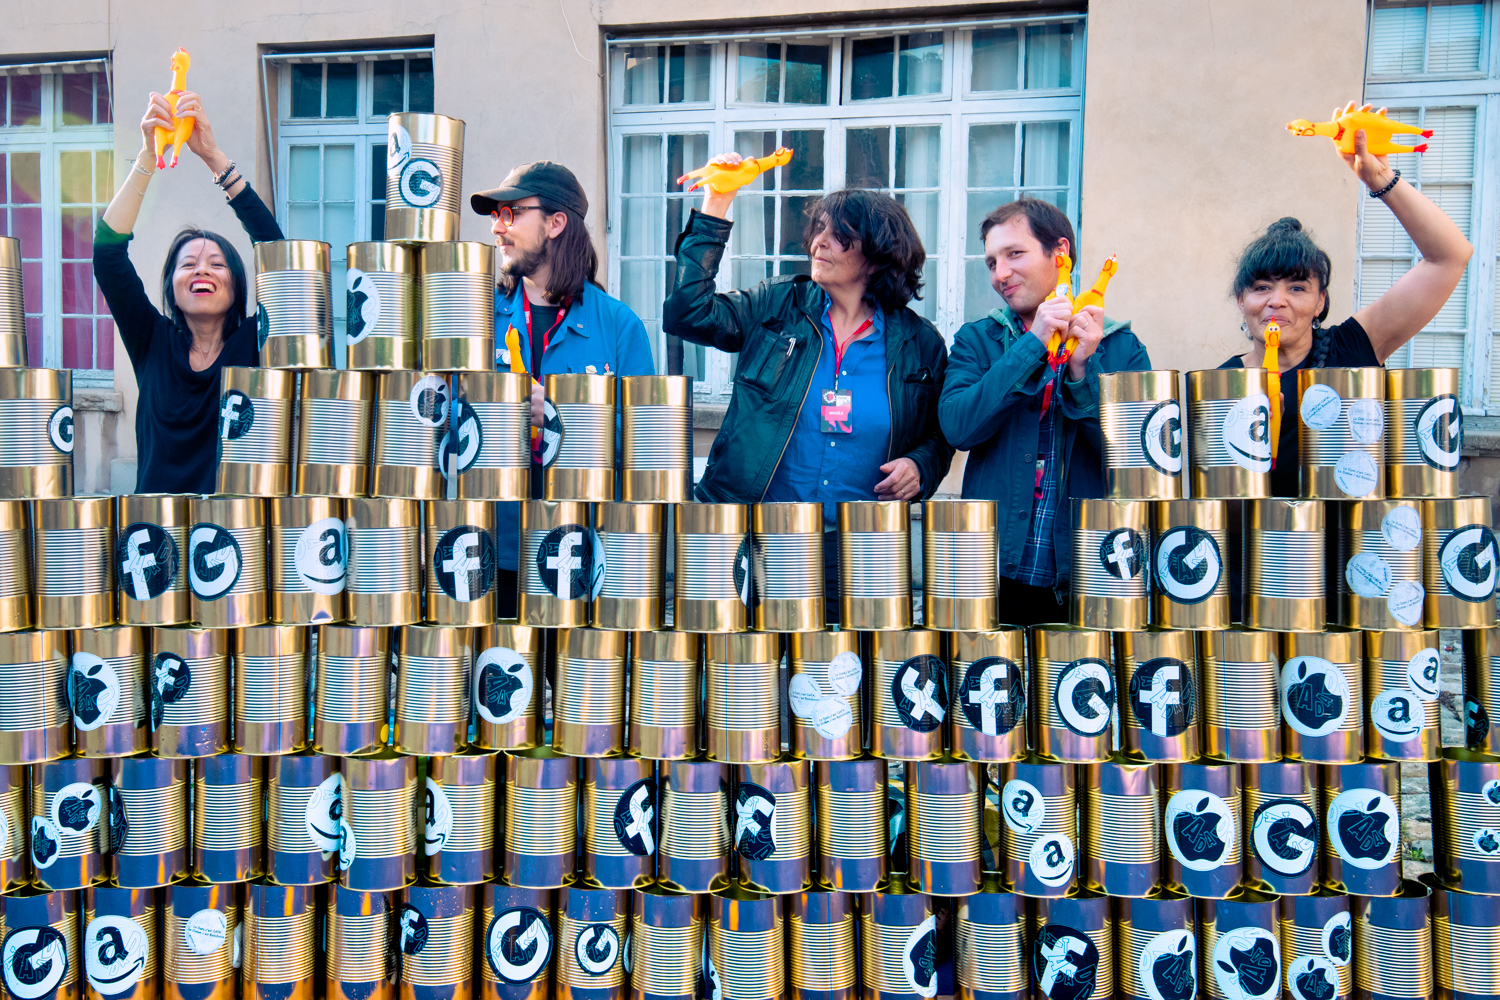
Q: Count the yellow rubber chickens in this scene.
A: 7